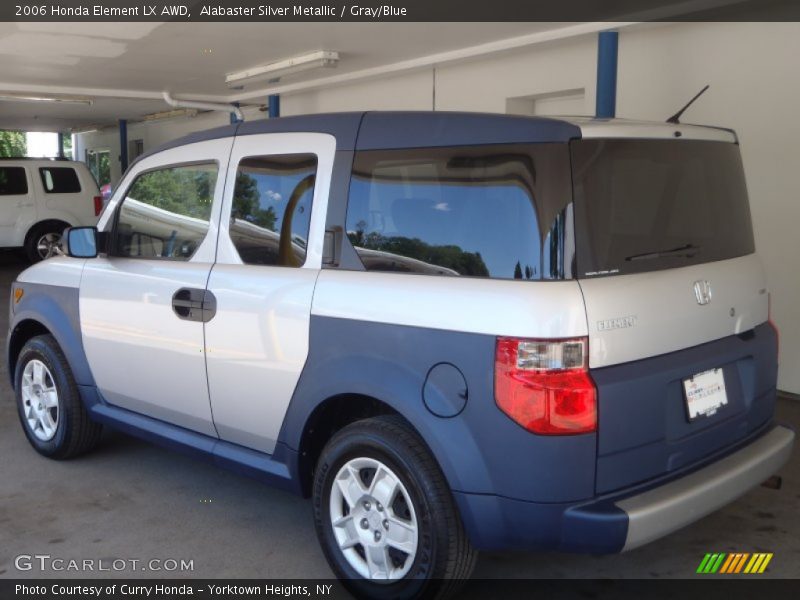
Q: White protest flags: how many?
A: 0